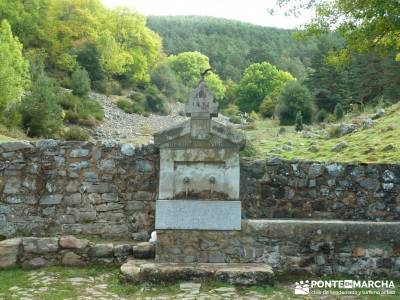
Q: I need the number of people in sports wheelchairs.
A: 0